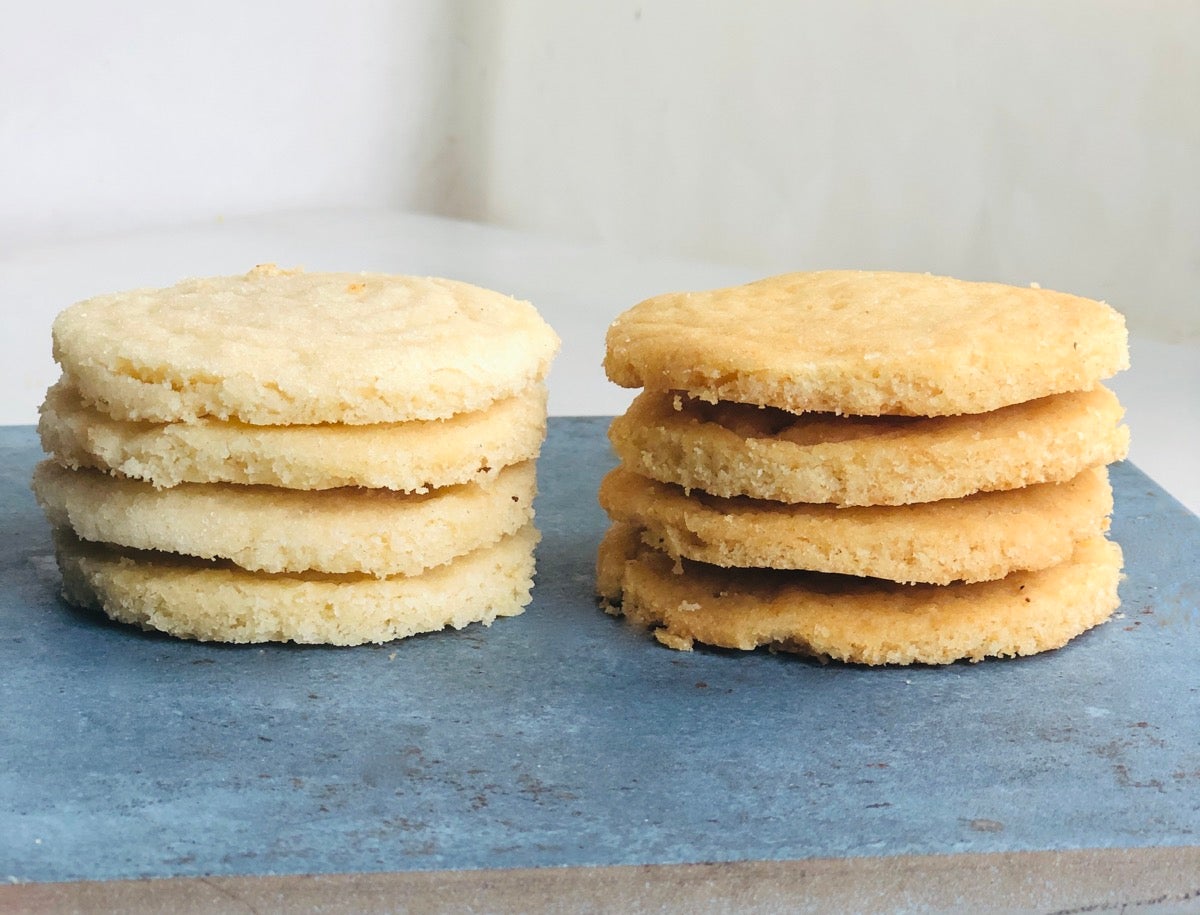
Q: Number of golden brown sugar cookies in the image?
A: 4